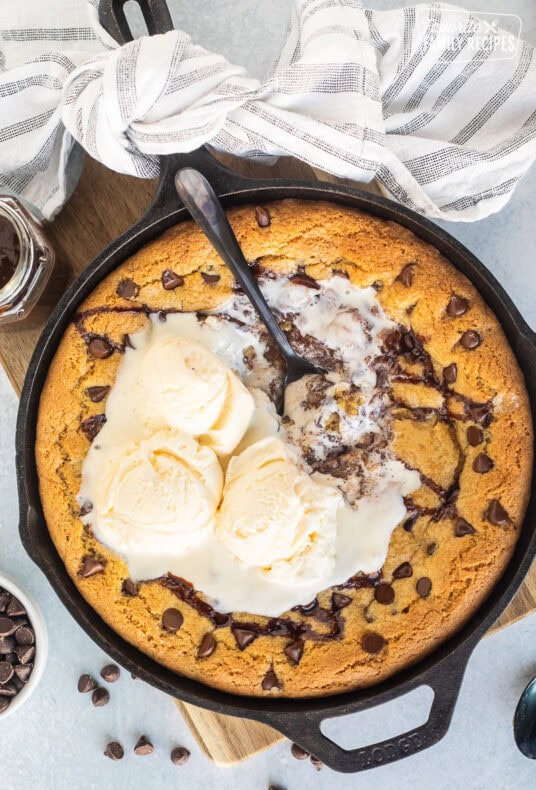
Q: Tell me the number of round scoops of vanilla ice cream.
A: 3